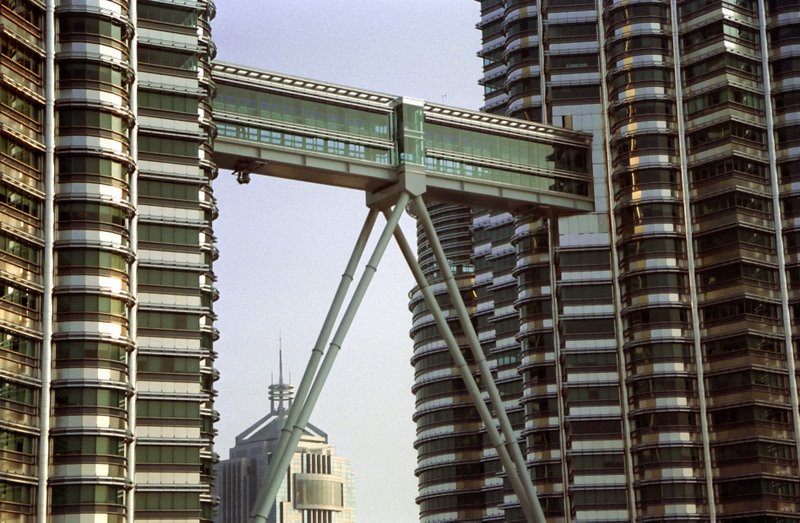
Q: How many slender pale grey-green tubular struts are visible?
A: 4